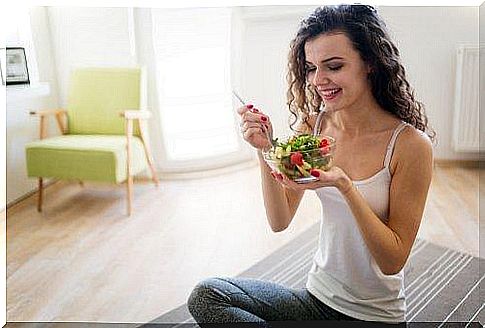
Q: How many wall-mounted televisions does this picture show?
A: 0